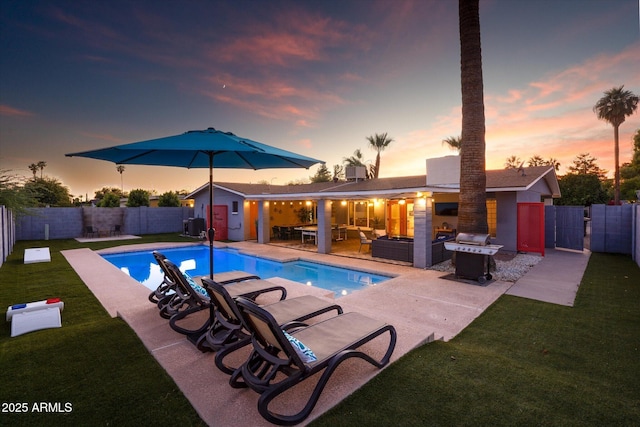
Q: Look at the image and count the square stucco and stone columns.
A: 3